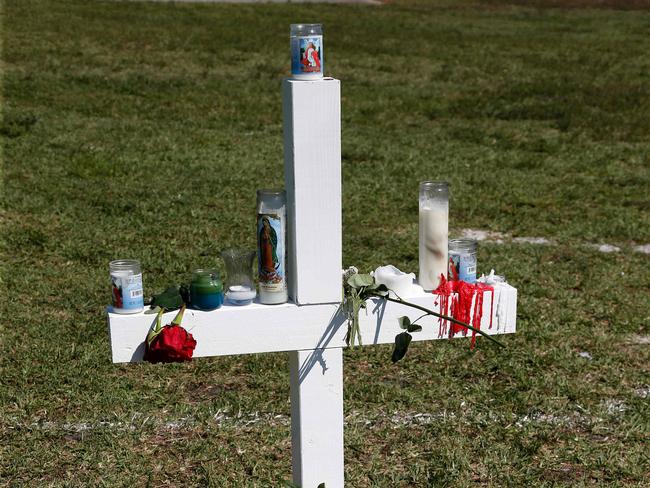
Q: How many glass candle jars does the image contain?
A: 7